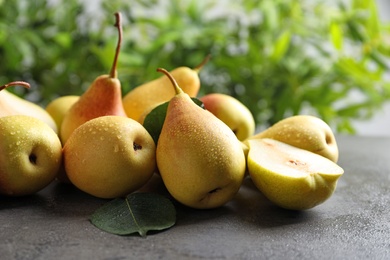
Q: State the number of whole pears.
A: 9